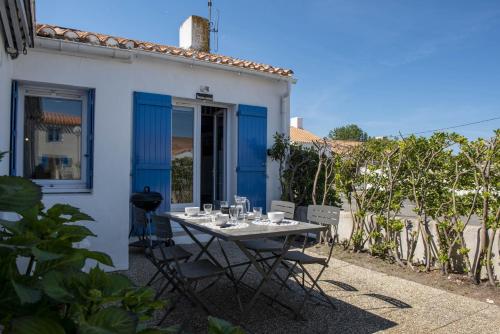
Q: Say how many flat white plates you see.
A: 3